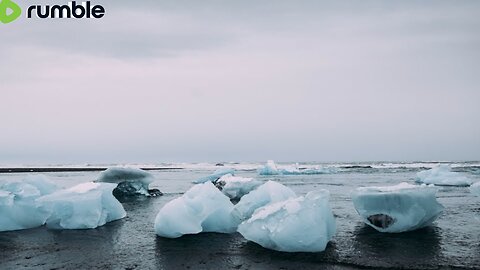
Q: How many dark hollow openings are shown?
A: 1